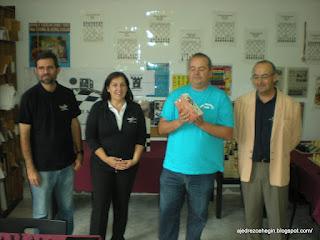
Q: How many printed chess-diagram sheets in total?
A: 8